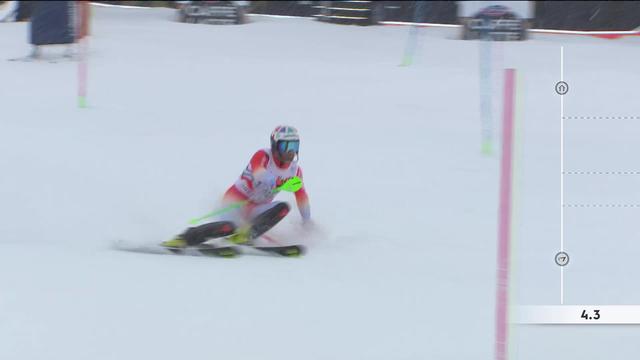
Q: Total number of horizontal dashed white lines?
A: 3